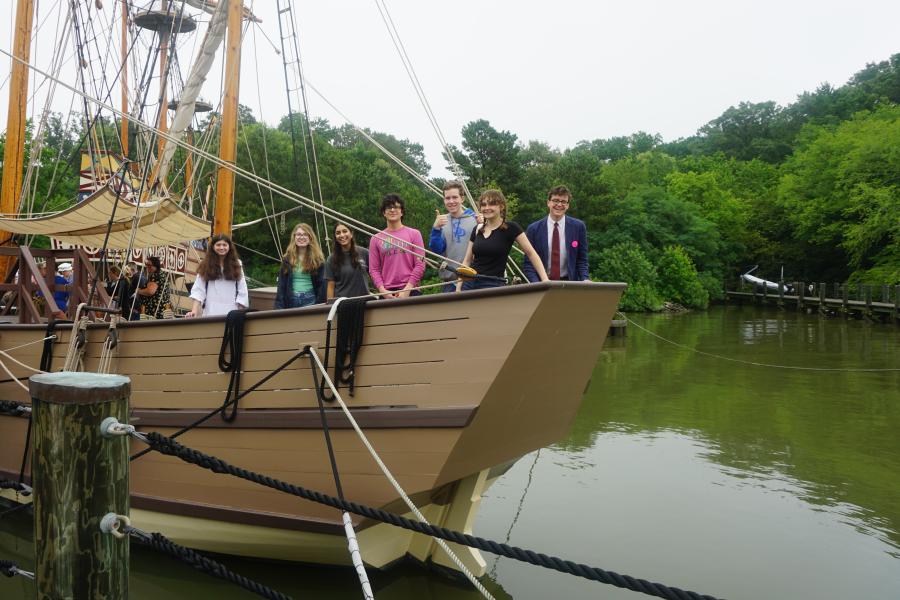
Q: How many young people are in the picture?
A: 7